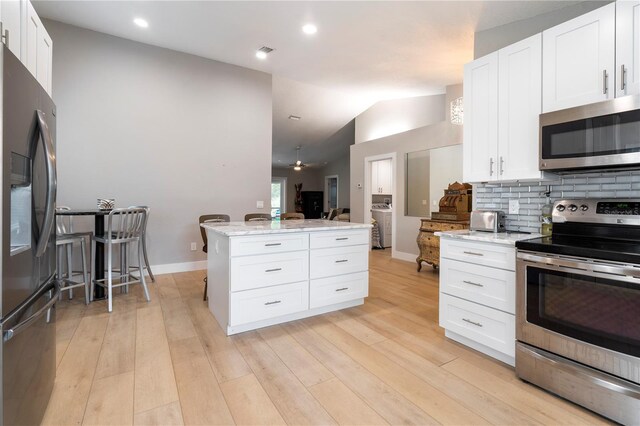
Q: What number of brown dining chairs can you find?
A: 3